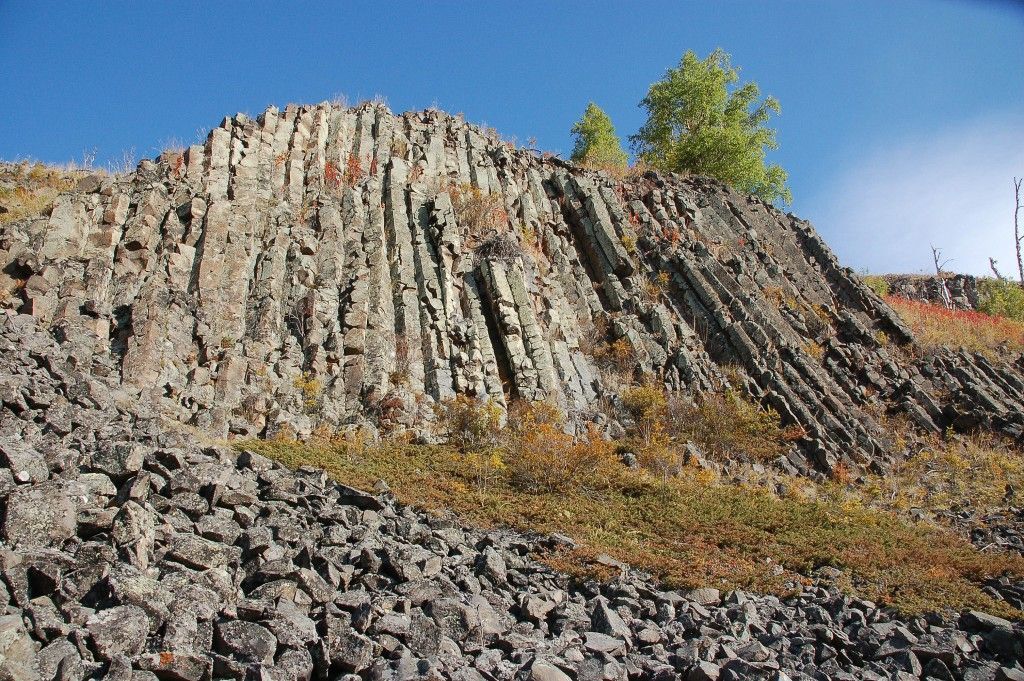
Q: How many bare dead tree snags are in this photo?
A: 3